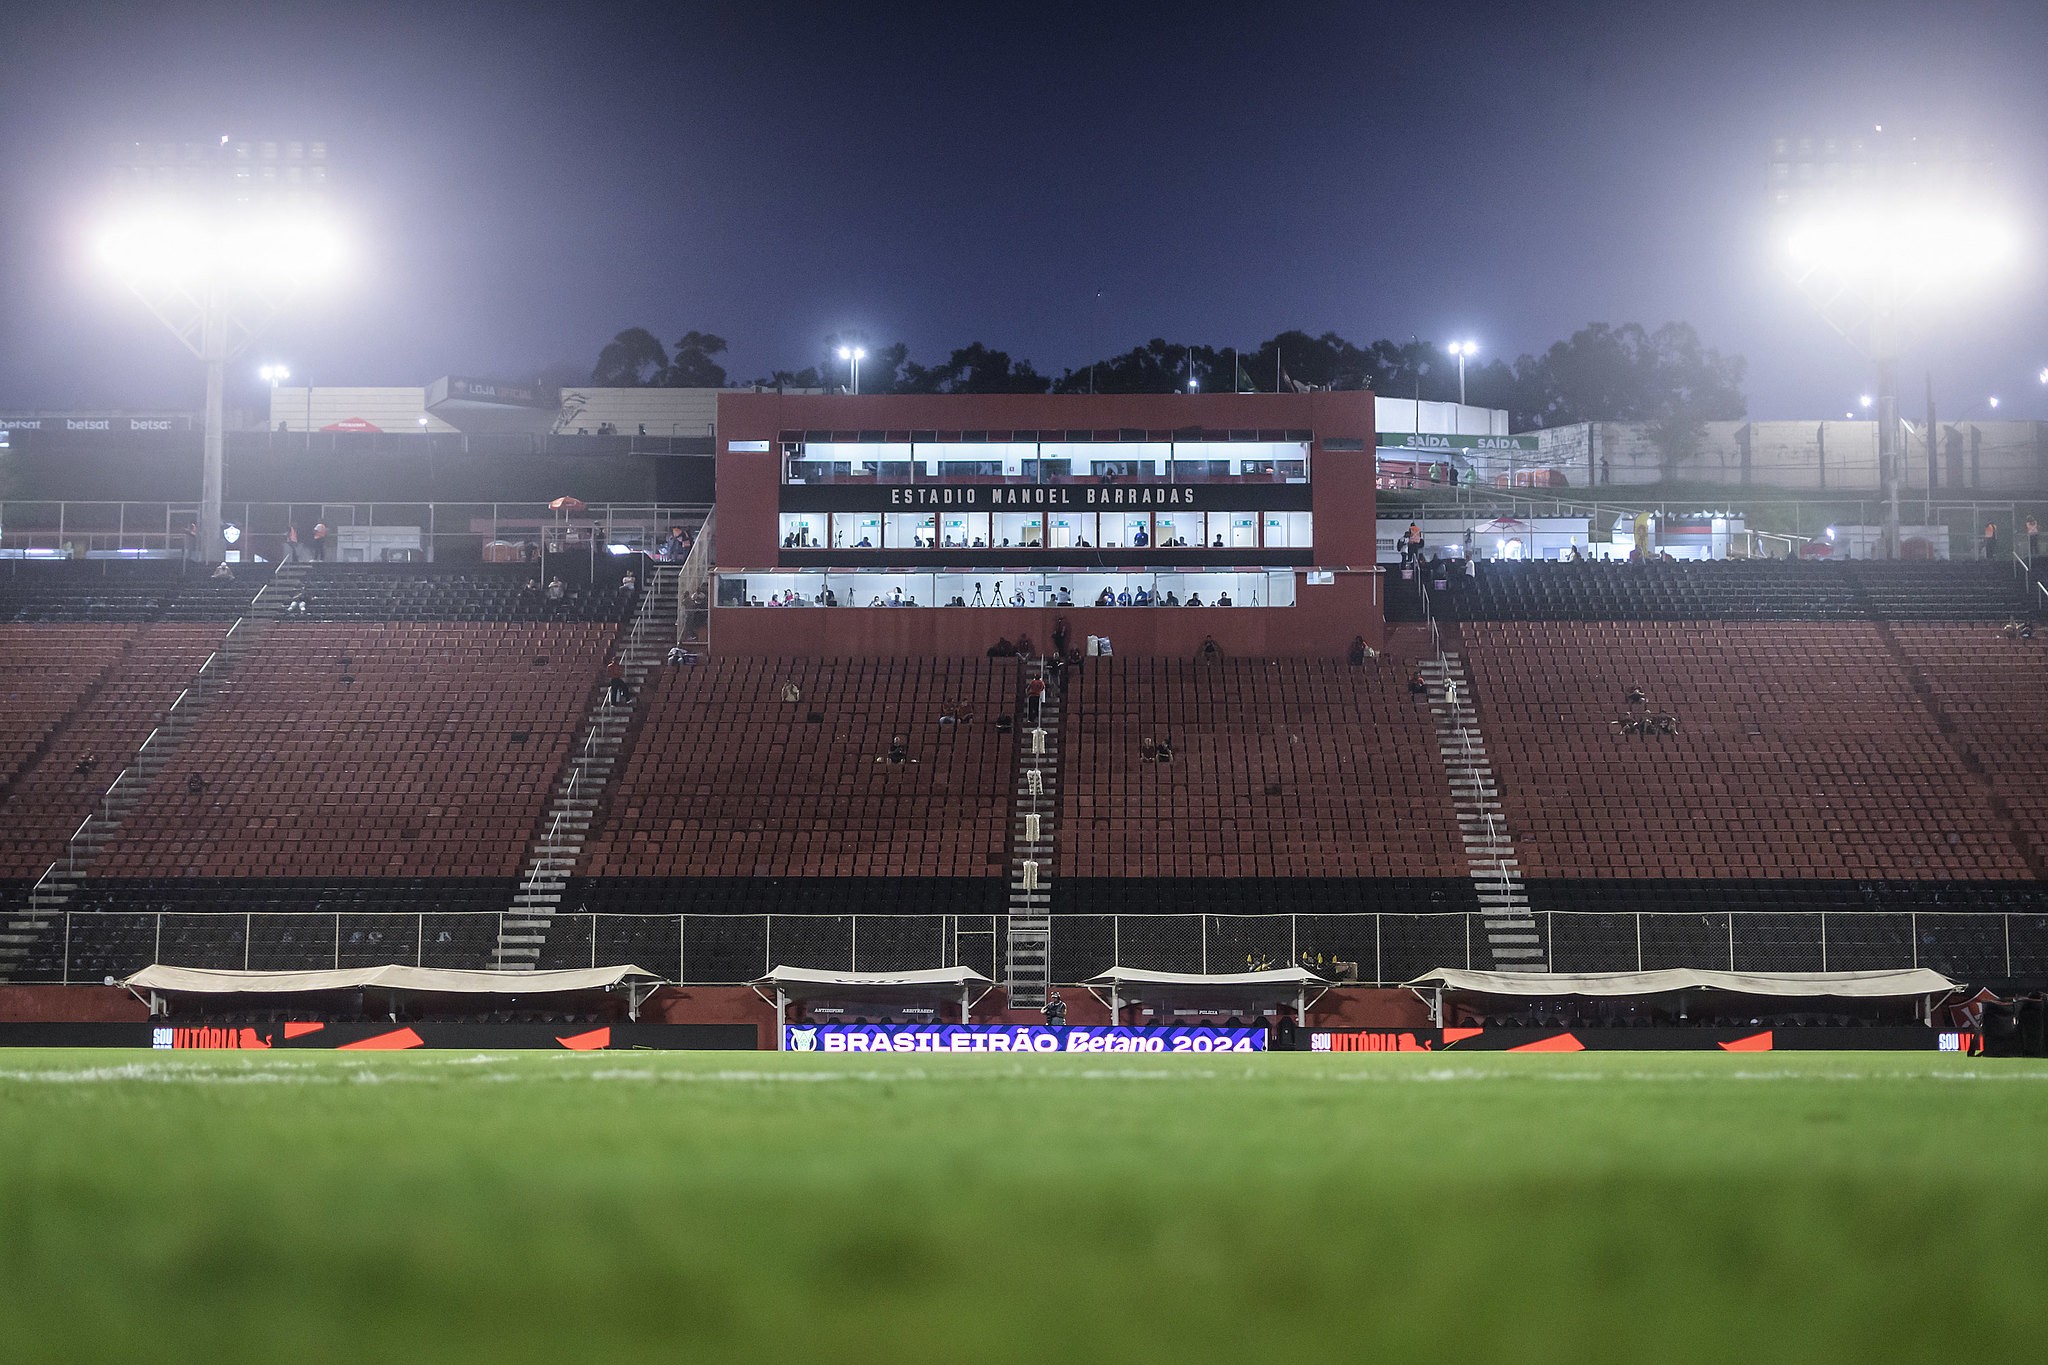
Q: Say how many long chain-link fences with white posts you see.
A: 1